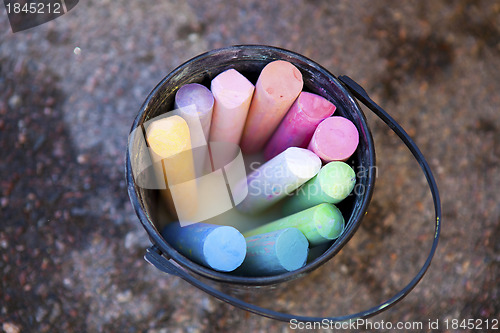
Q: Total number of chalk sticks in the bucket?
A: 11